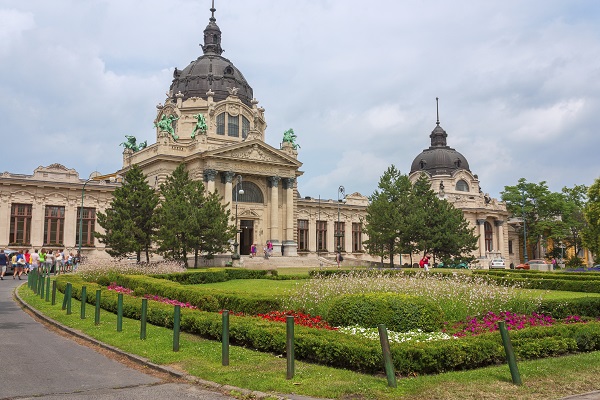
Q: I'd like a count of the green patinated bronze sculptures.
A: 4